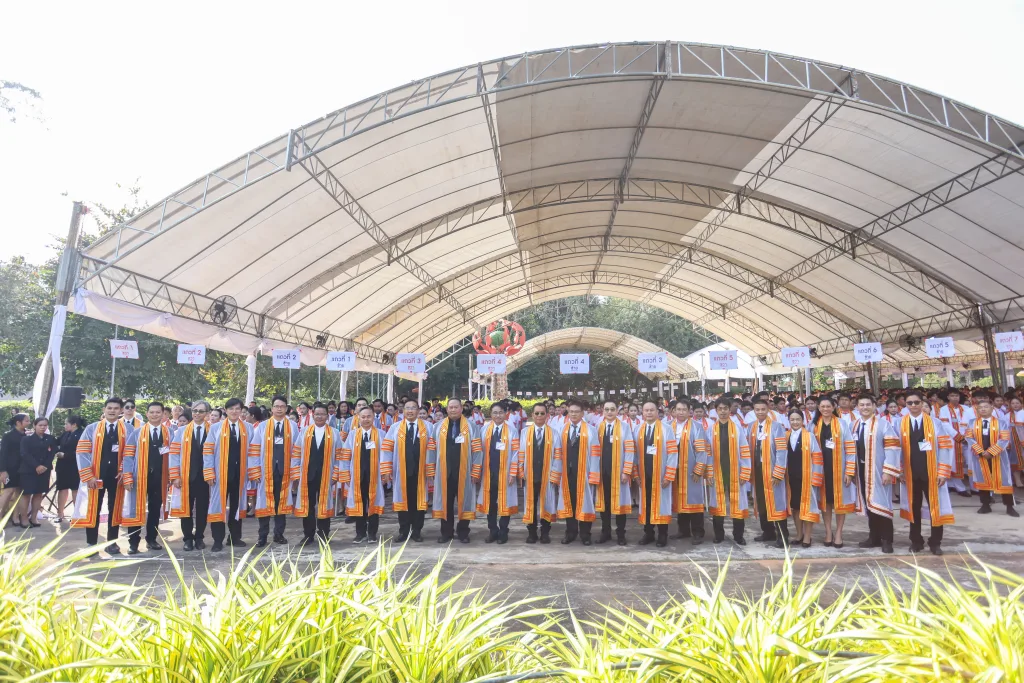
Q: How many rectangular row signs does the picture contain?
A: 13